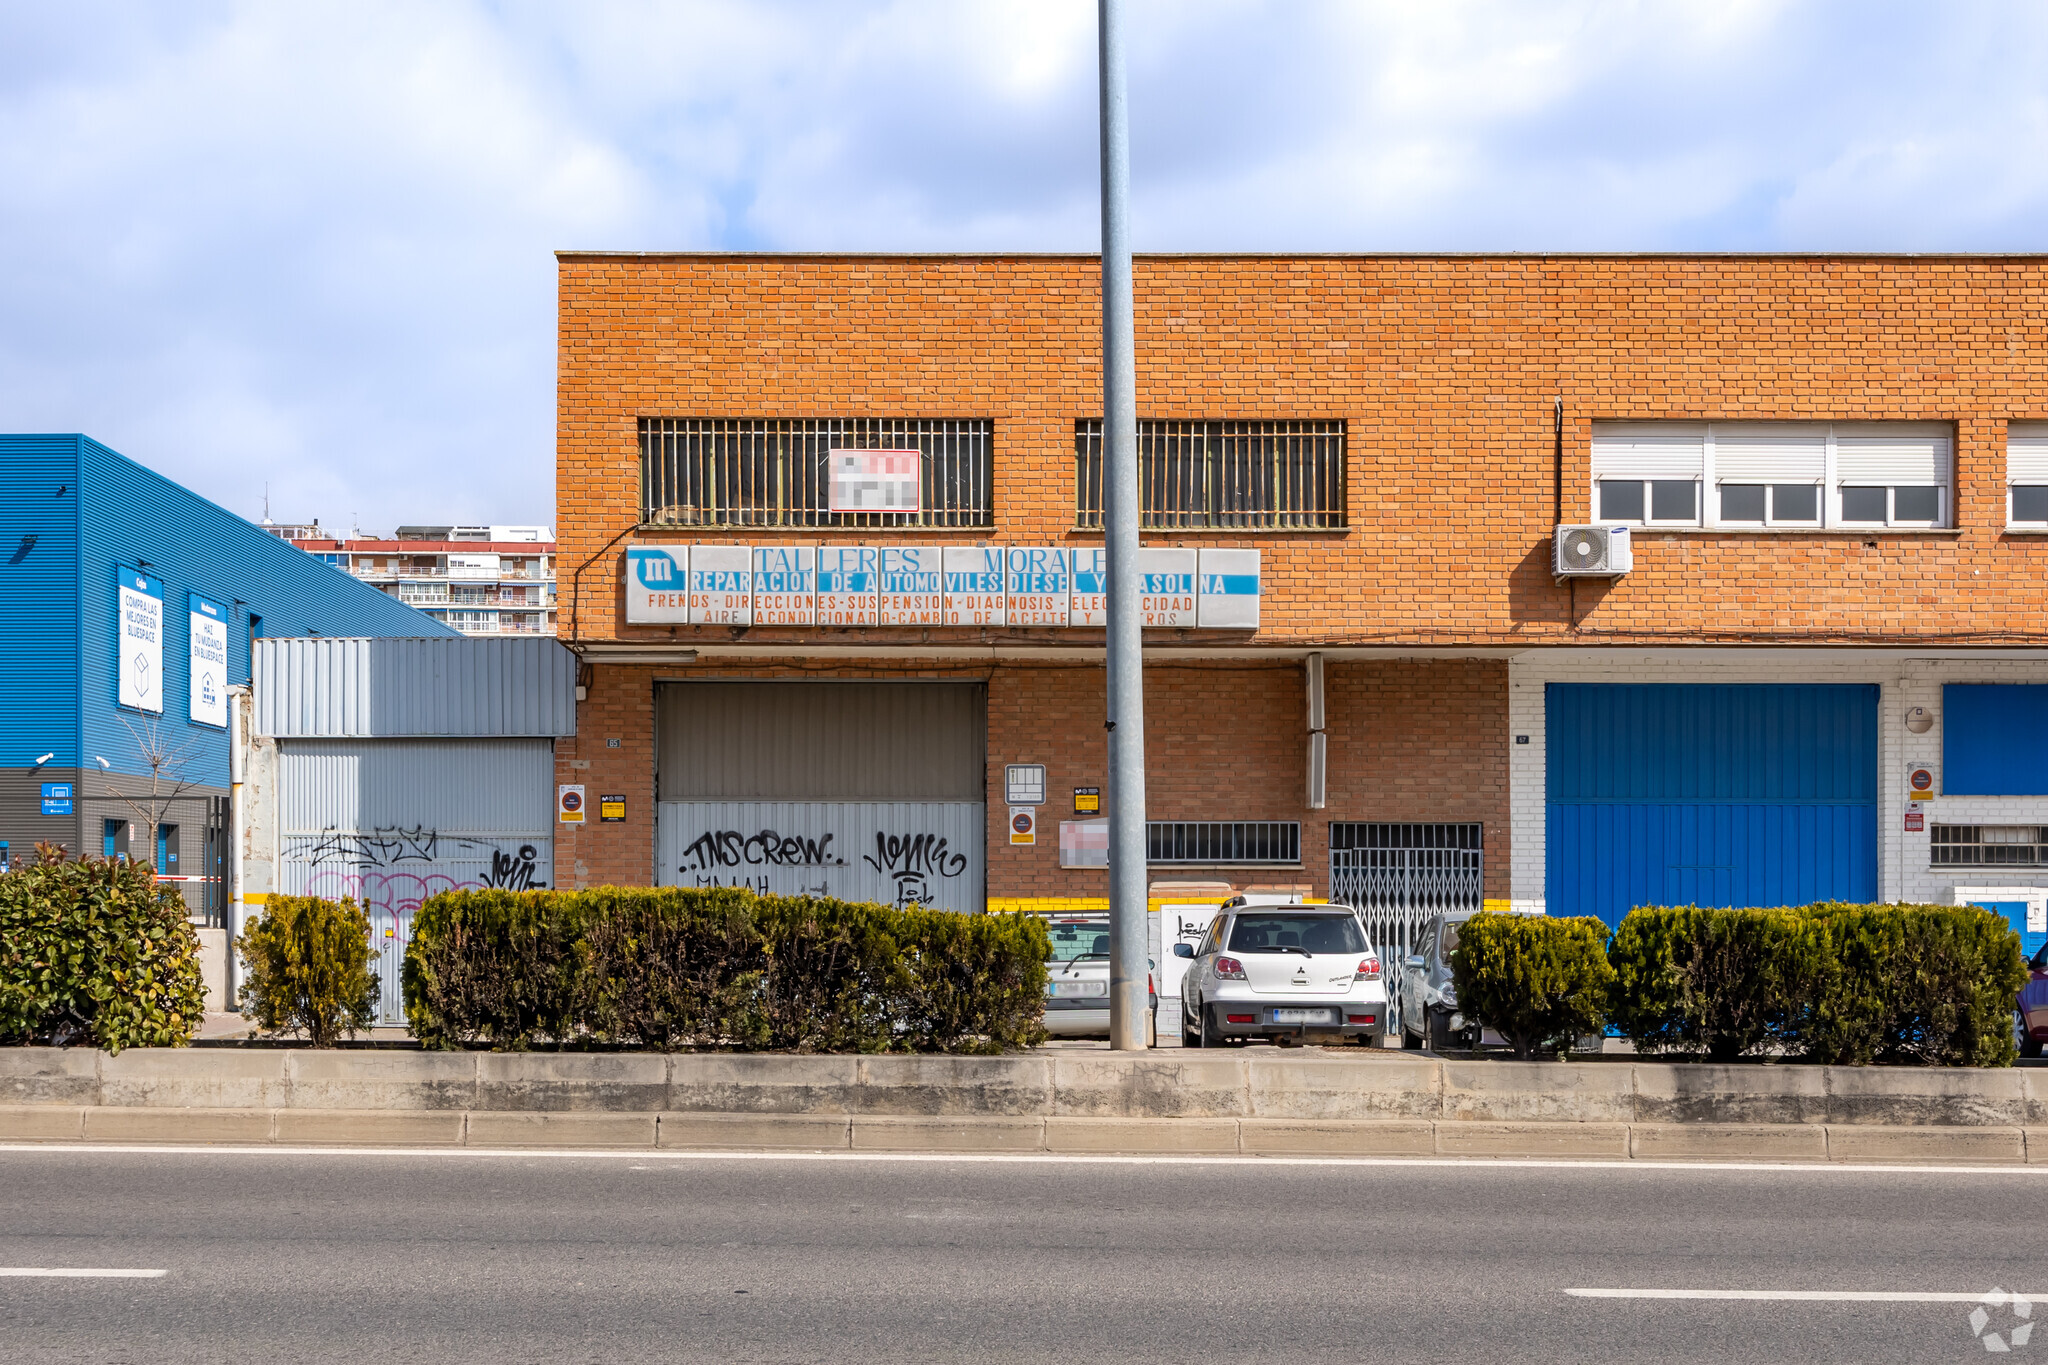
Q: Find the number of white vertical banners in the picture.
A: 2